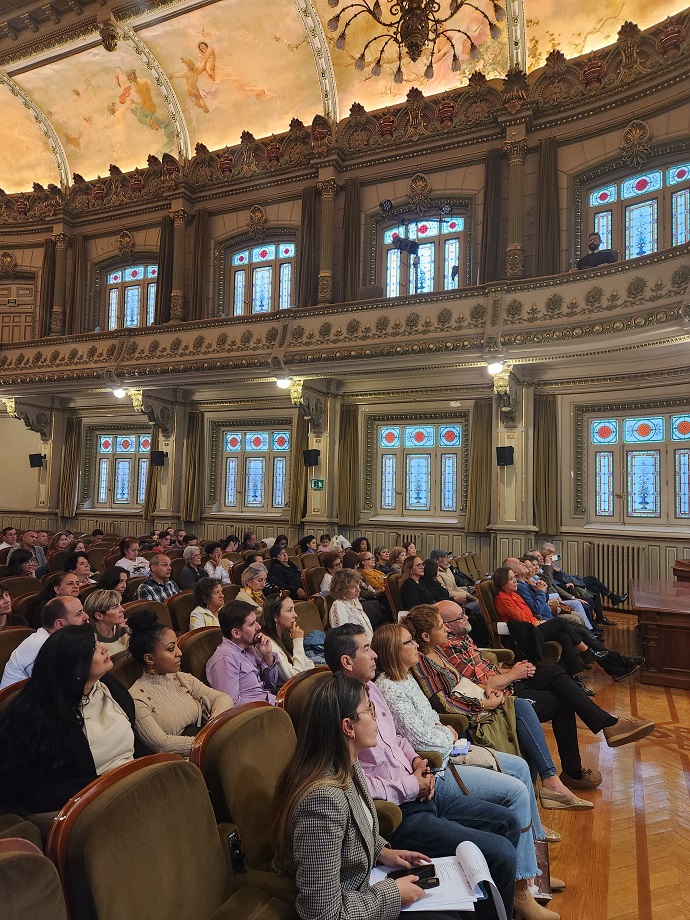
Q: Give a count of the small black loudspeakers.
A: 4